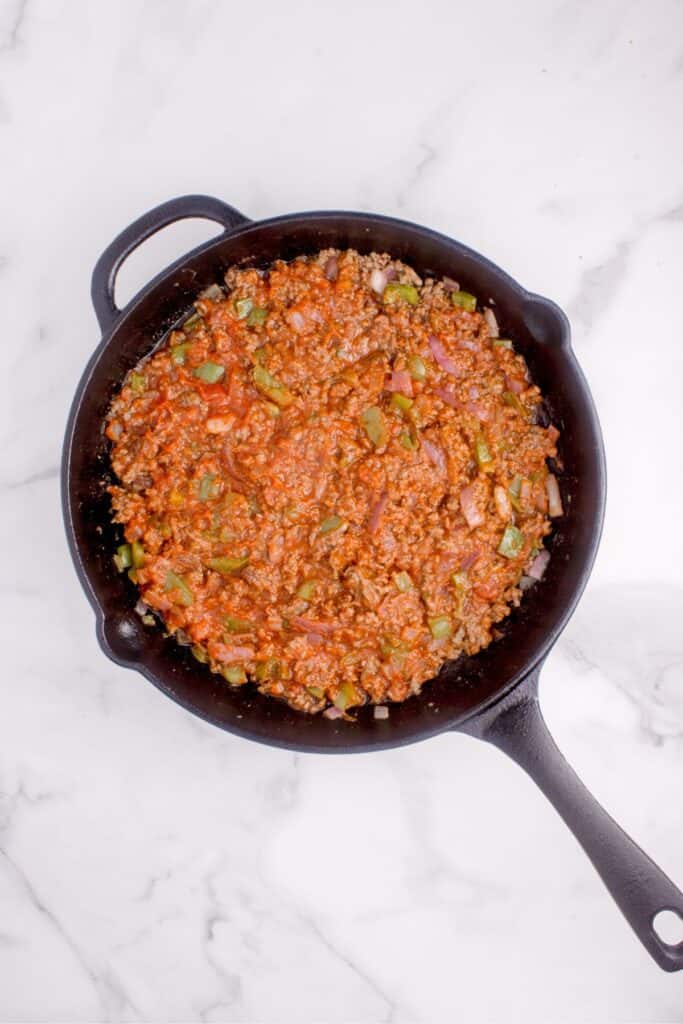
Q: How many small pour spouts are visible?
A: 2